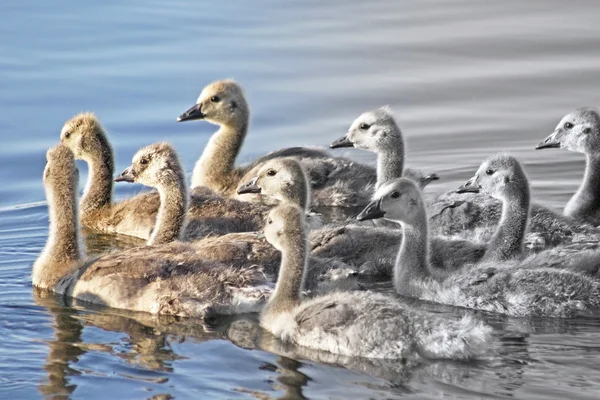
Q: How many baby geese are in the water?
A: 10